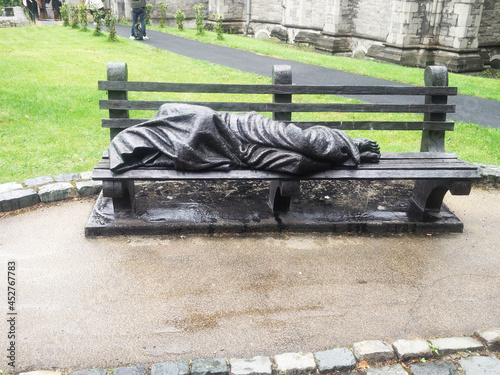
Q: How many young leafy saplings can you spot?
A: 10